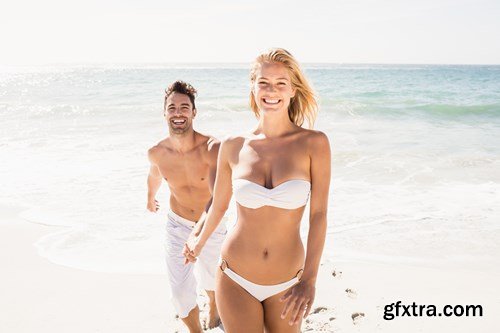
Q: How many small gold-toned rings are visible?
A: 2